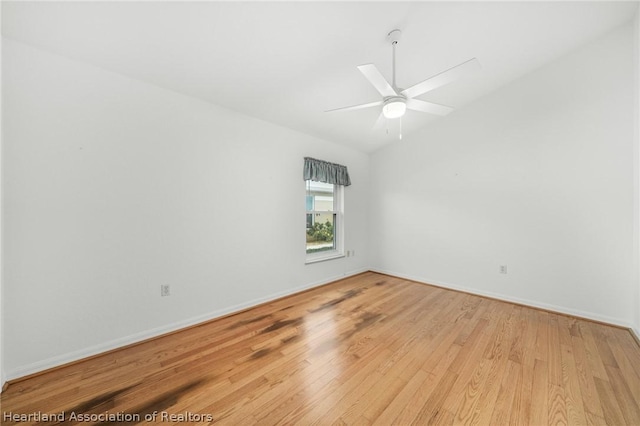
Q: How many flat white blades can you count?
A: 5